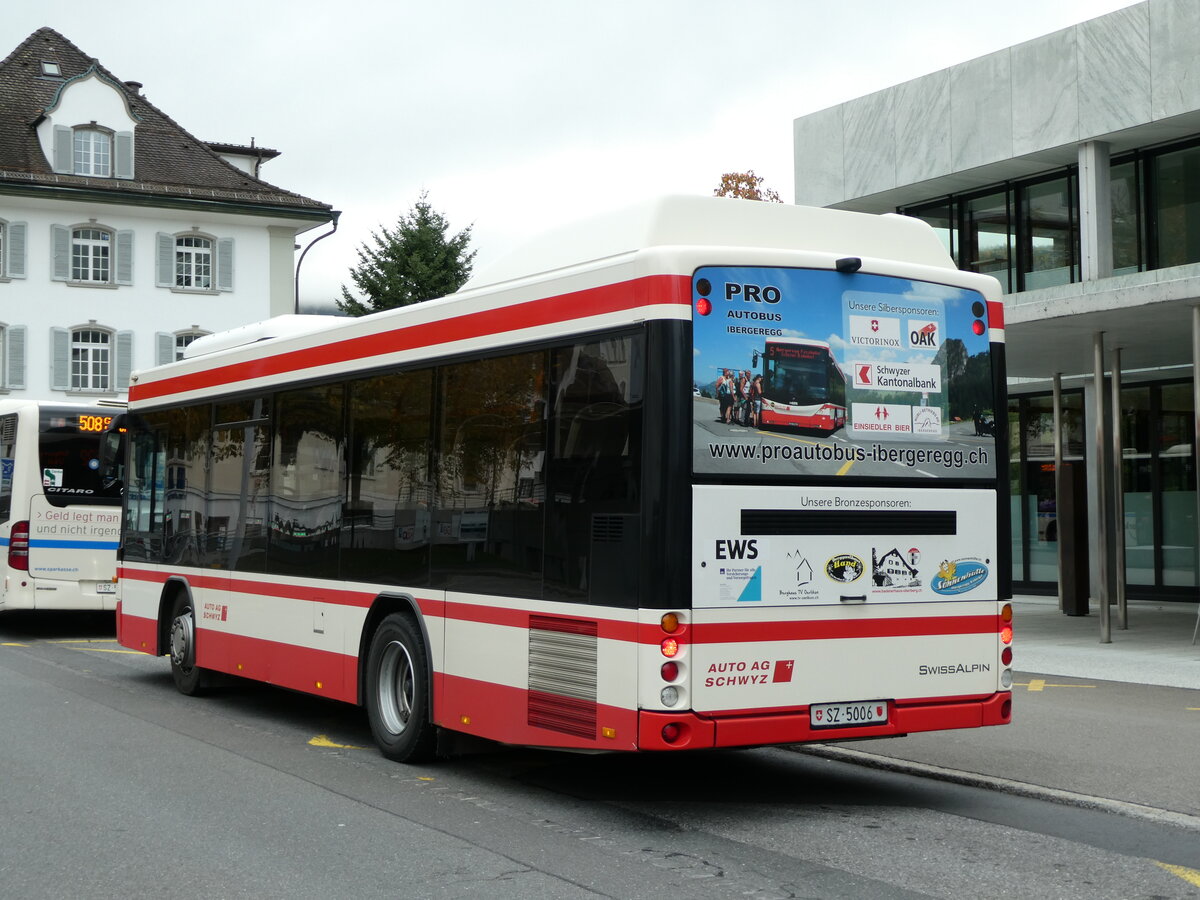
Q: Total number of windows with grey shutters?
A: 7